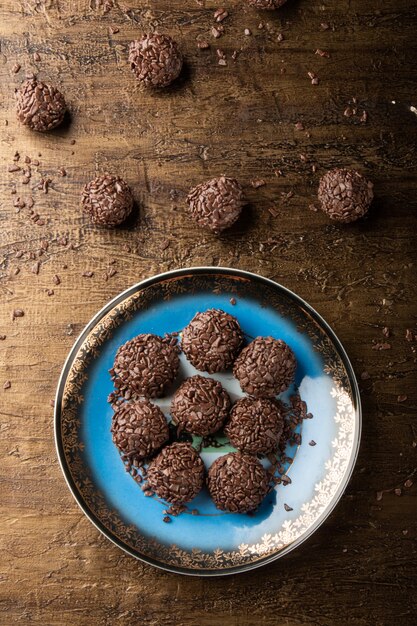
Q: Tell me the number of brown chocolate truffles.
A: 14